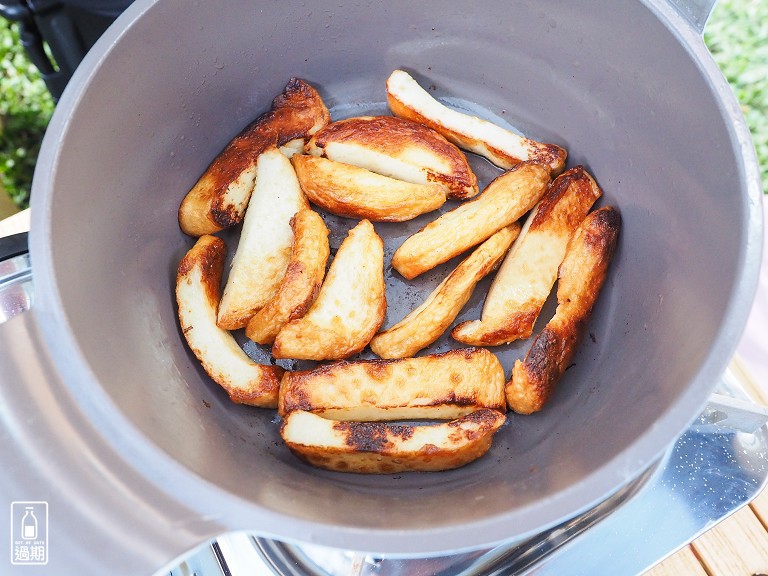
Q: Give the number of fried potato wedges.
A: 14